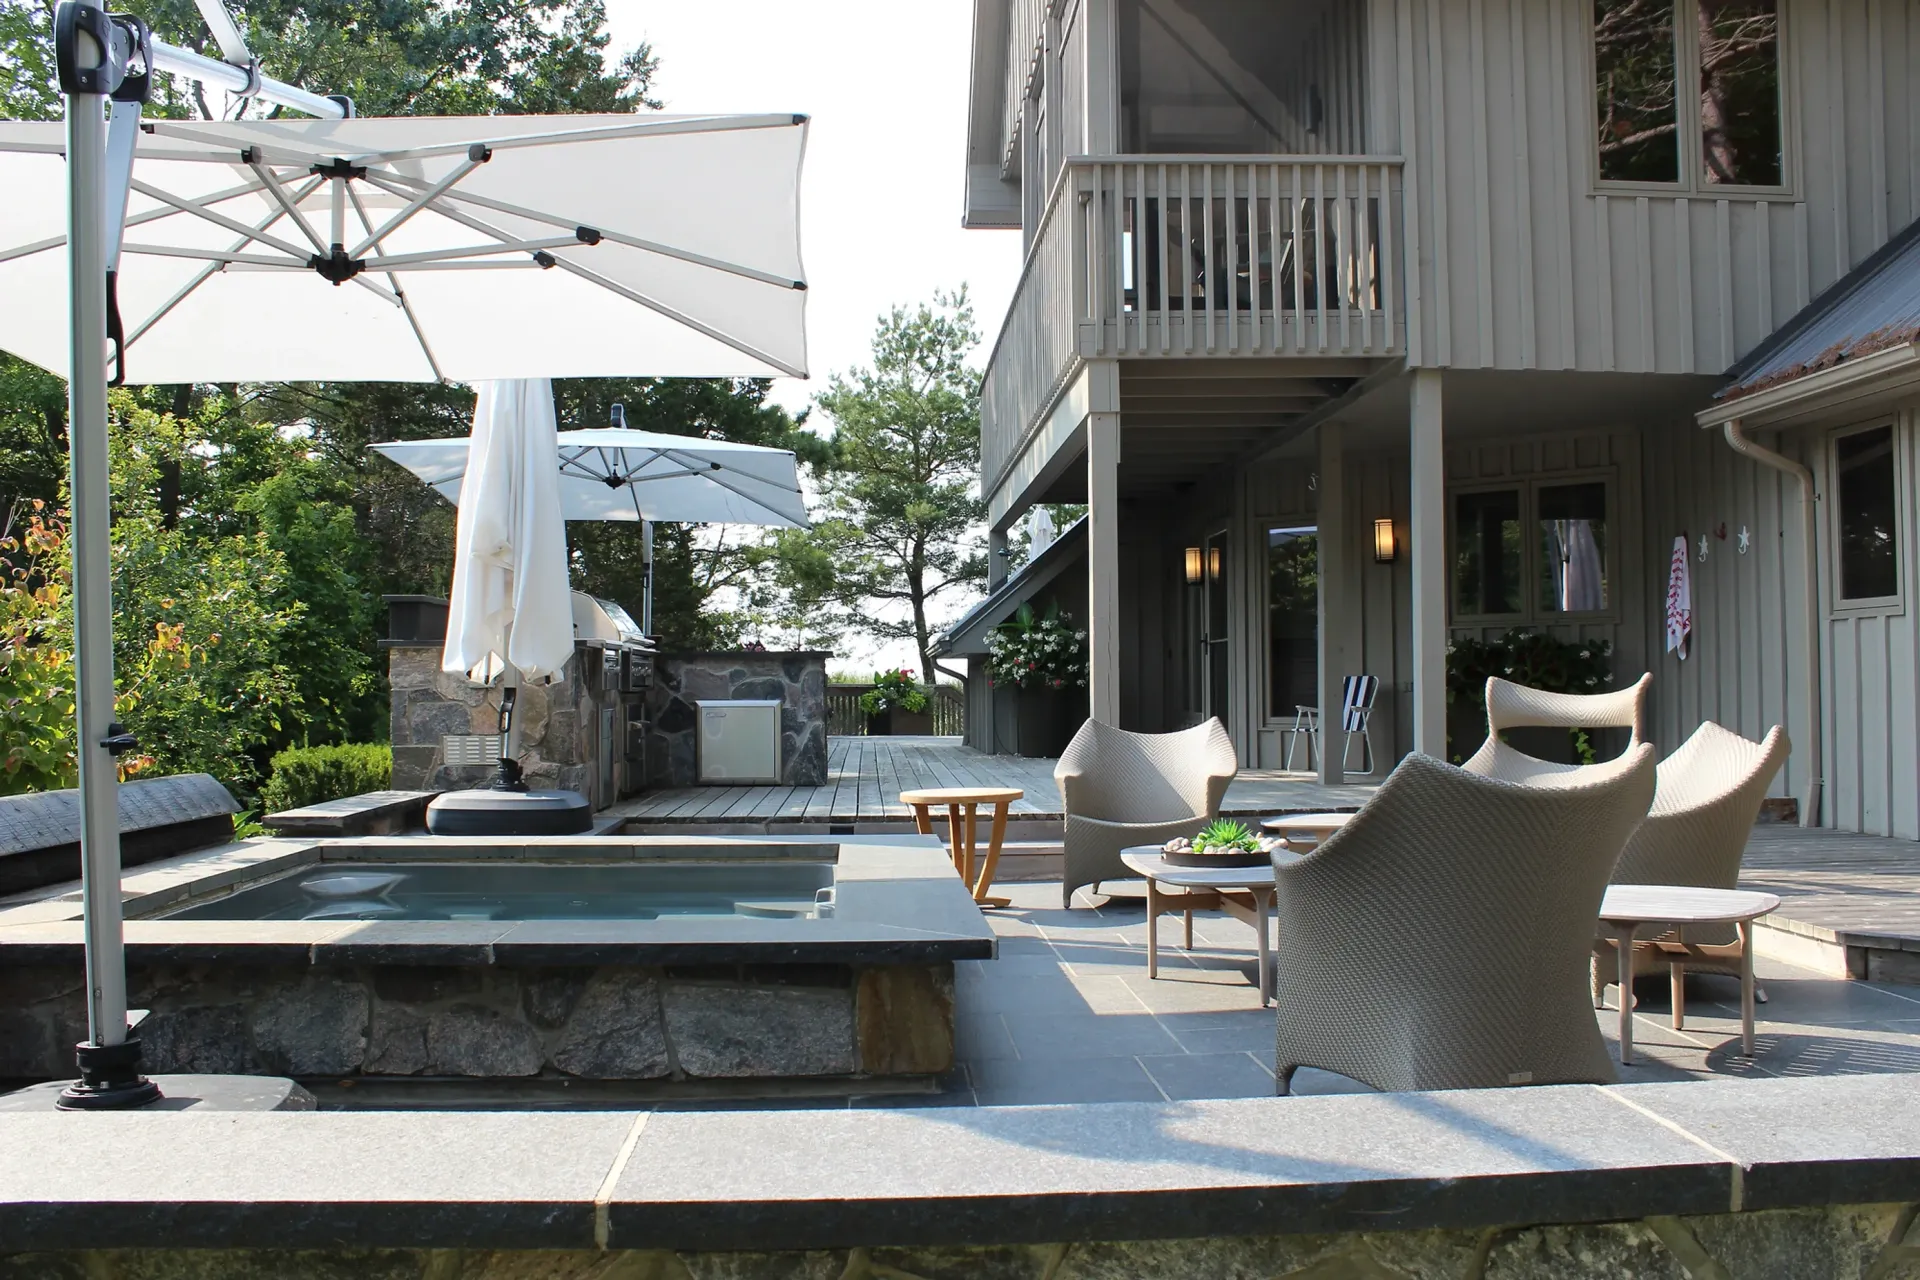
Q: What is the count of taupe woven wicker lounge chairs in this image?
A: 4